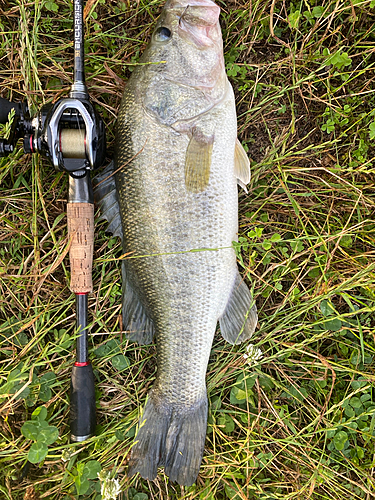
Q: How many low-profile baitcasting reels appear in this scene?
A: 1